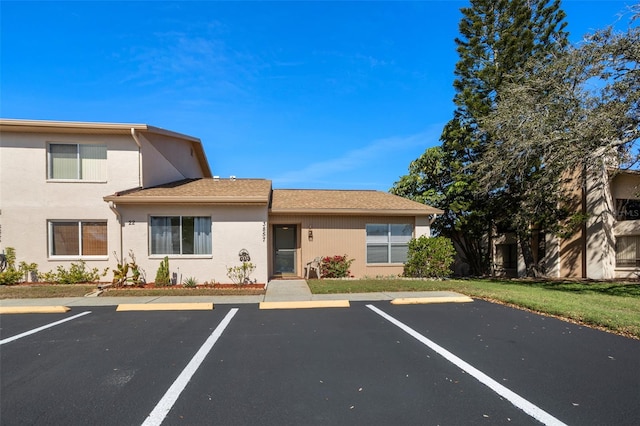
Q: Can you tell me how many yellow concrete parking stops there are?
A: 4